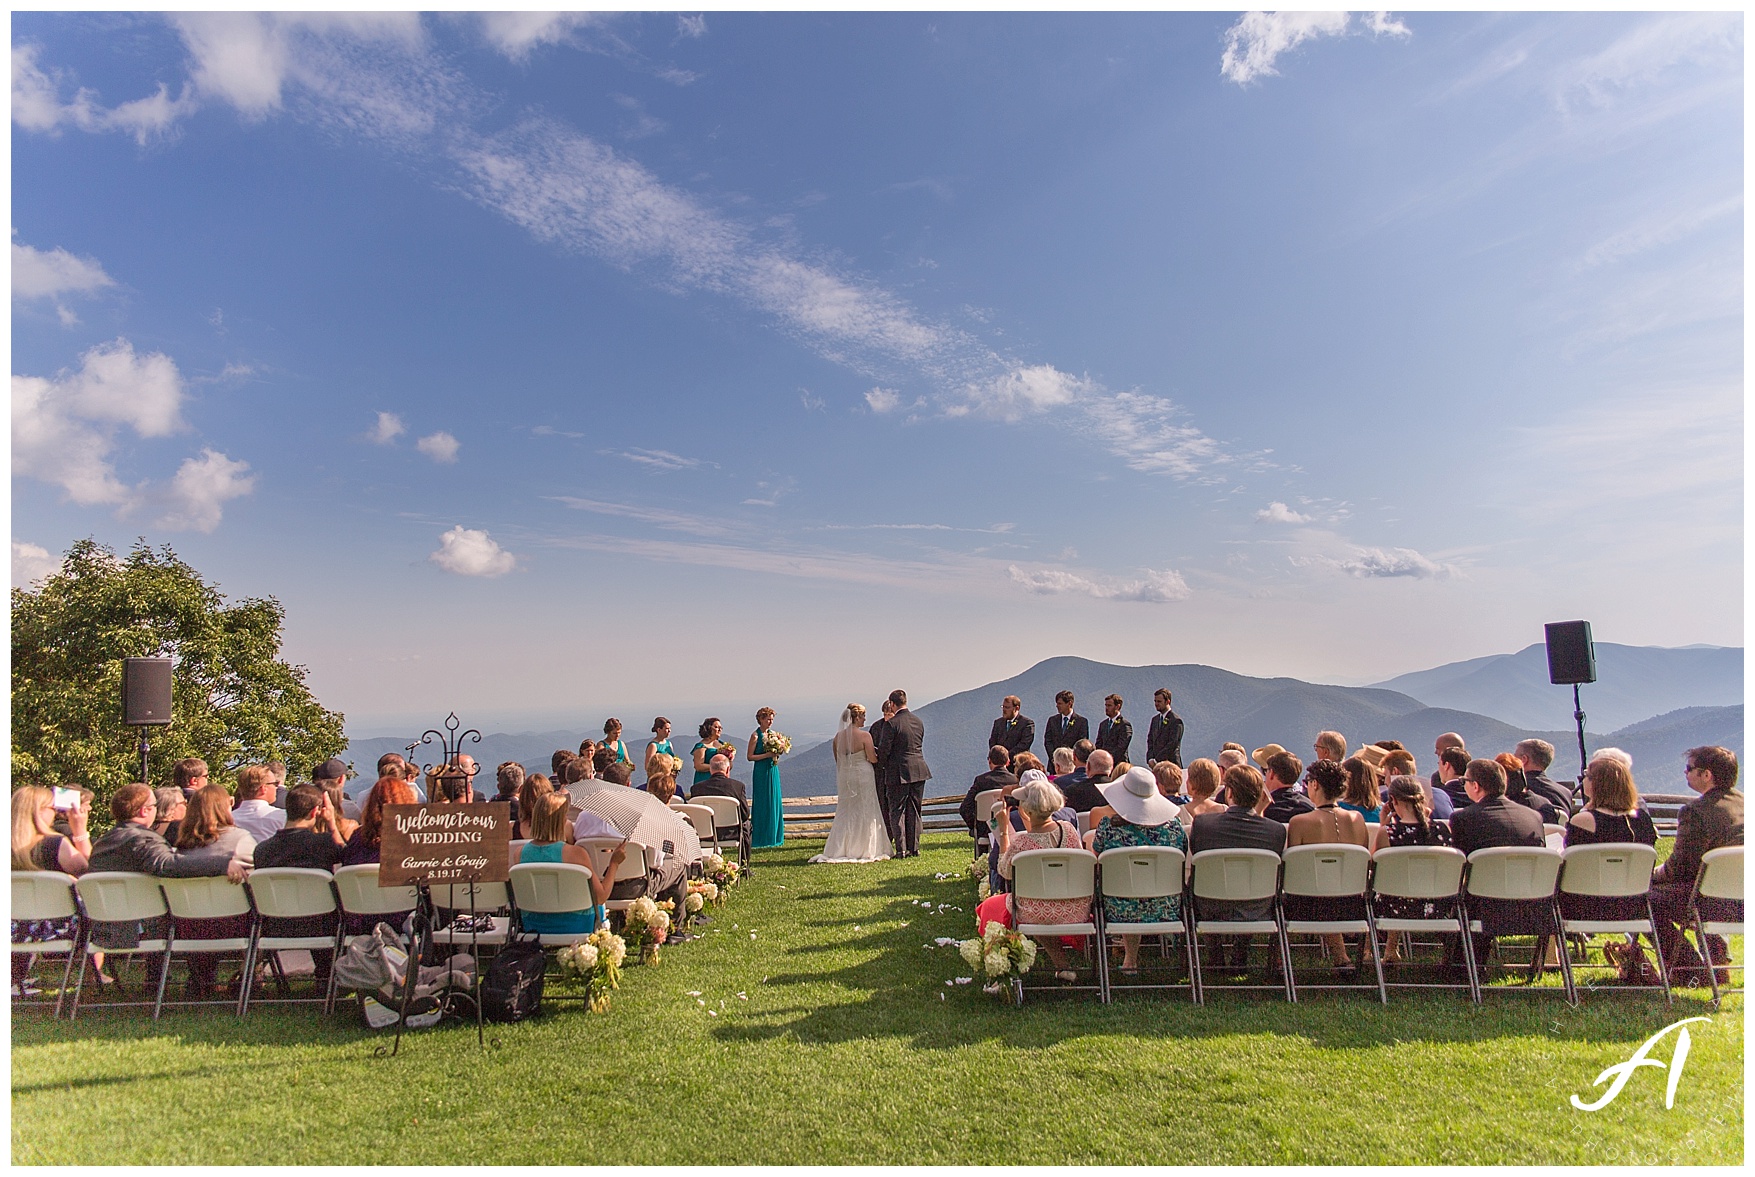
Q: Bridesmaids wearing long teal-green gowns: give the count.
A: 4